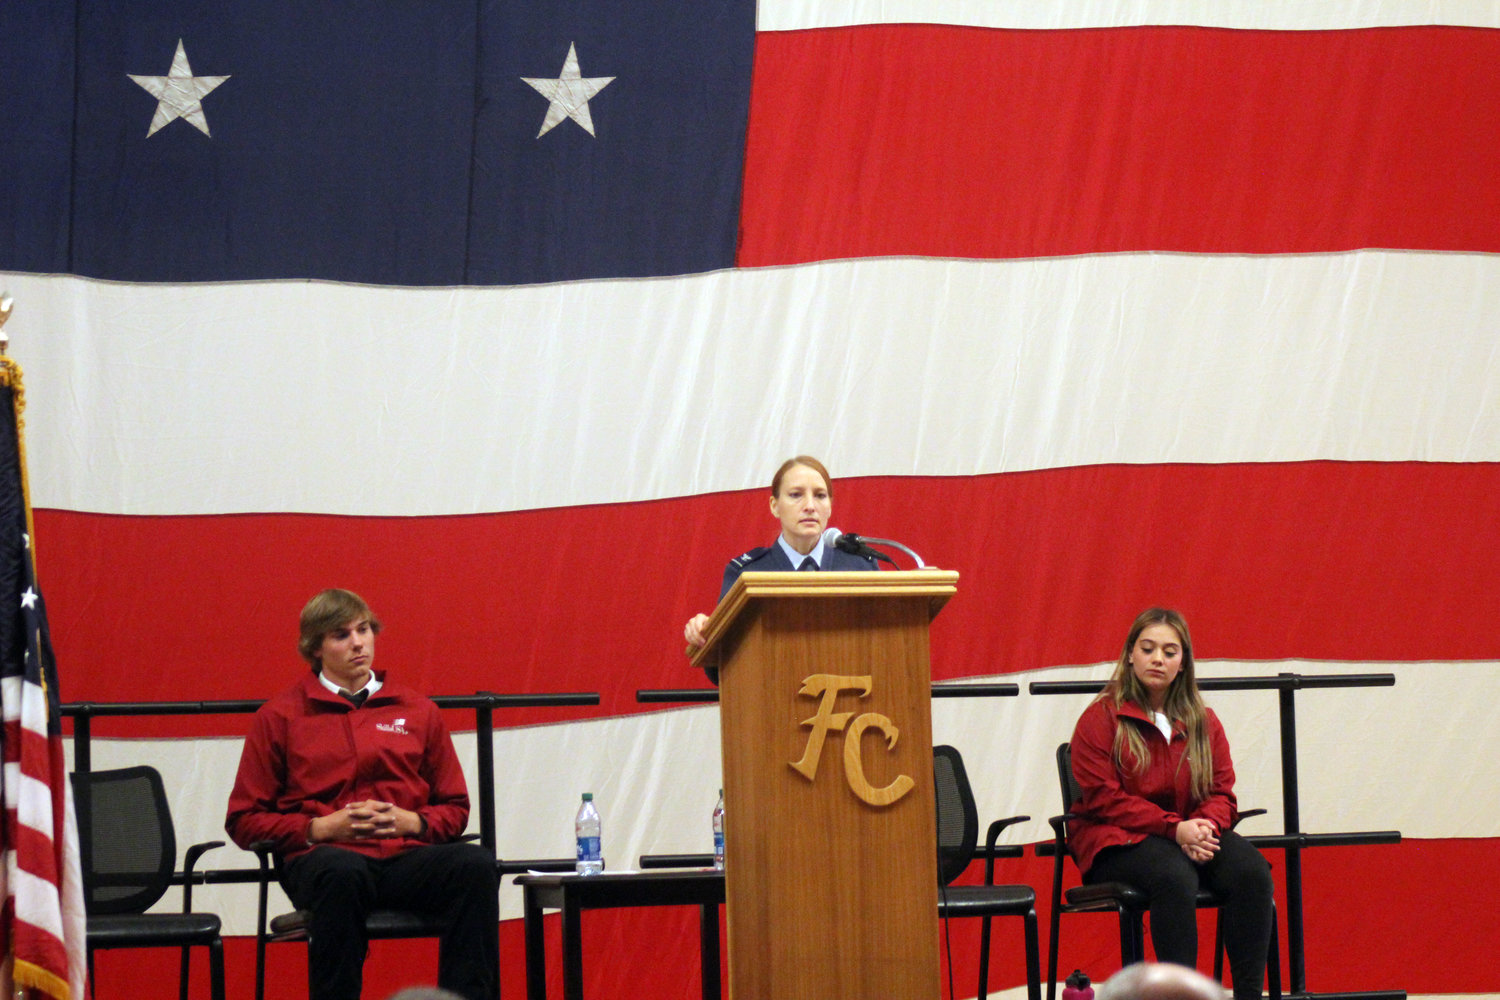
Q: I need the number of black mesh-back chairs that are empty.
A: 2